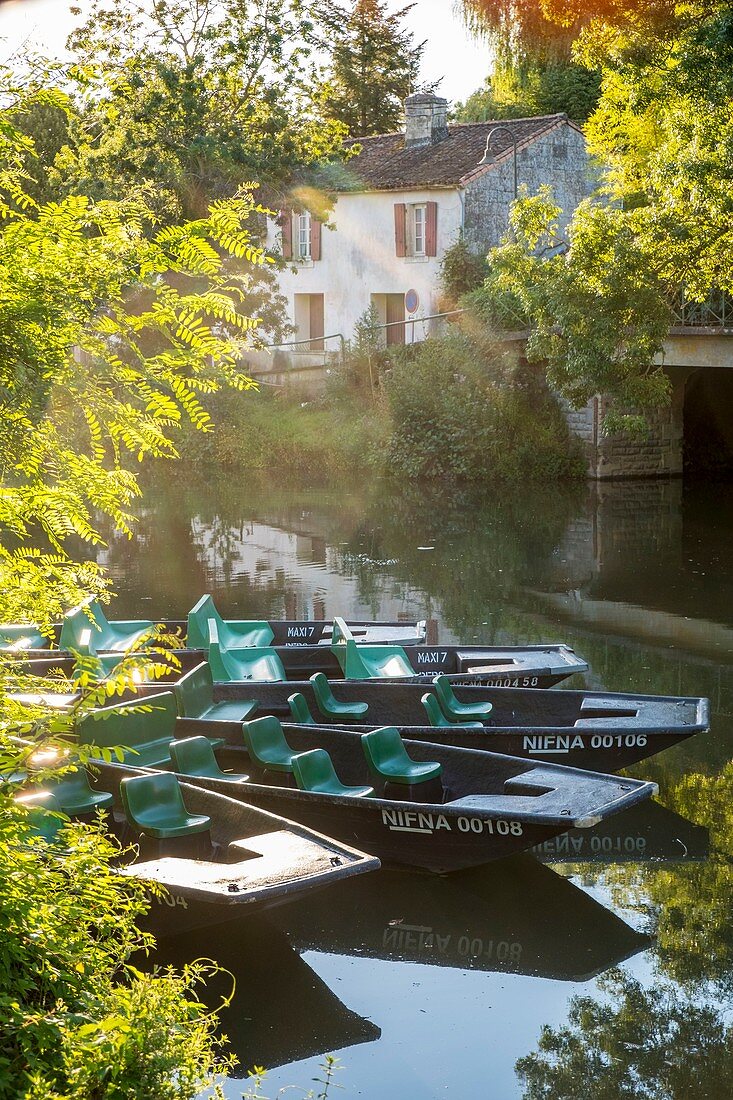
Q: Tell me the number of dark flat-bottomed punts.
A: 5